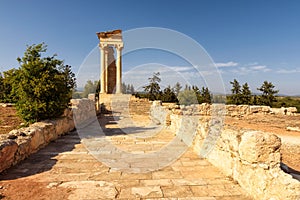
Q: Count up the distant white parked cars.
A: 0